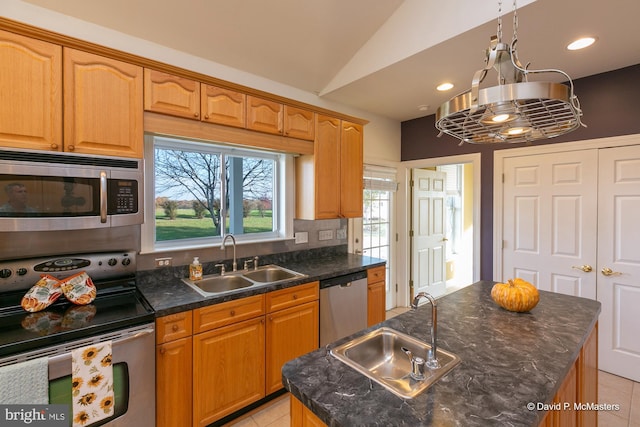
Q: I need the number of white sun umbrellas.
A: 0